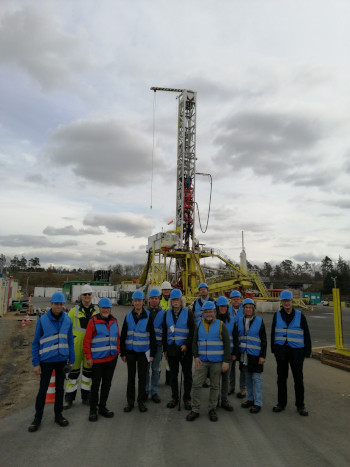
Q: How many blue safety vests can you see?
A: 11